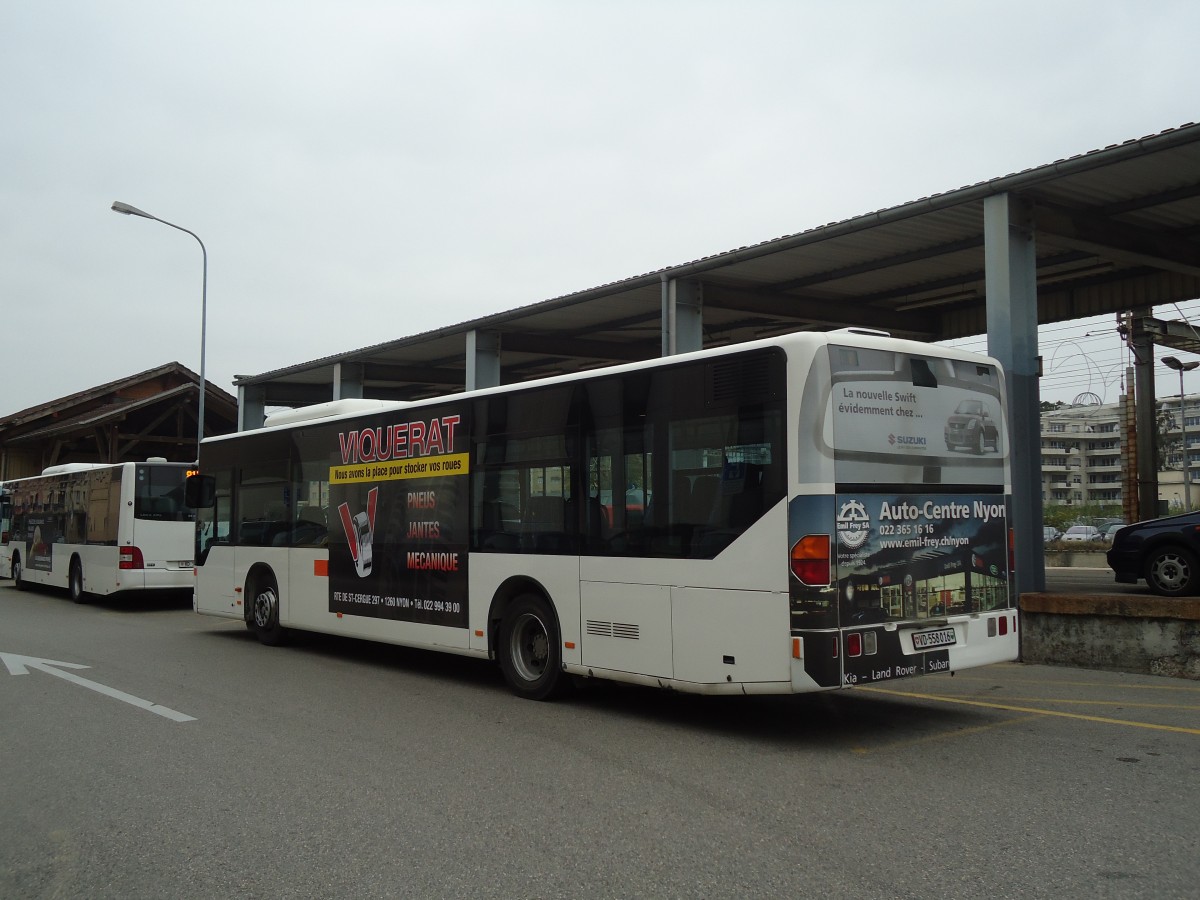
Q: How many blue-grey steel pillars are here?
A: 5